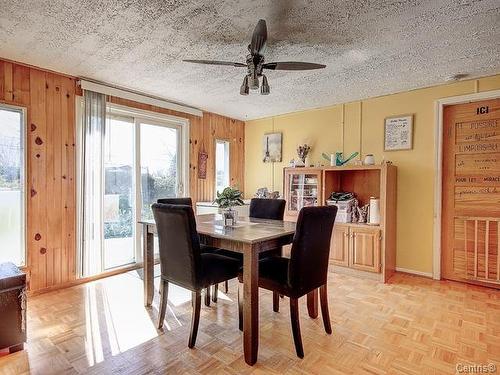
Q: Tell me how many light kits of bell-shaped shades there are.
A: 3